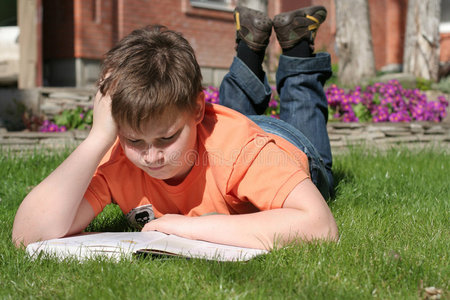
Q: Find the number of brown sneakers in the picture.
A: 2